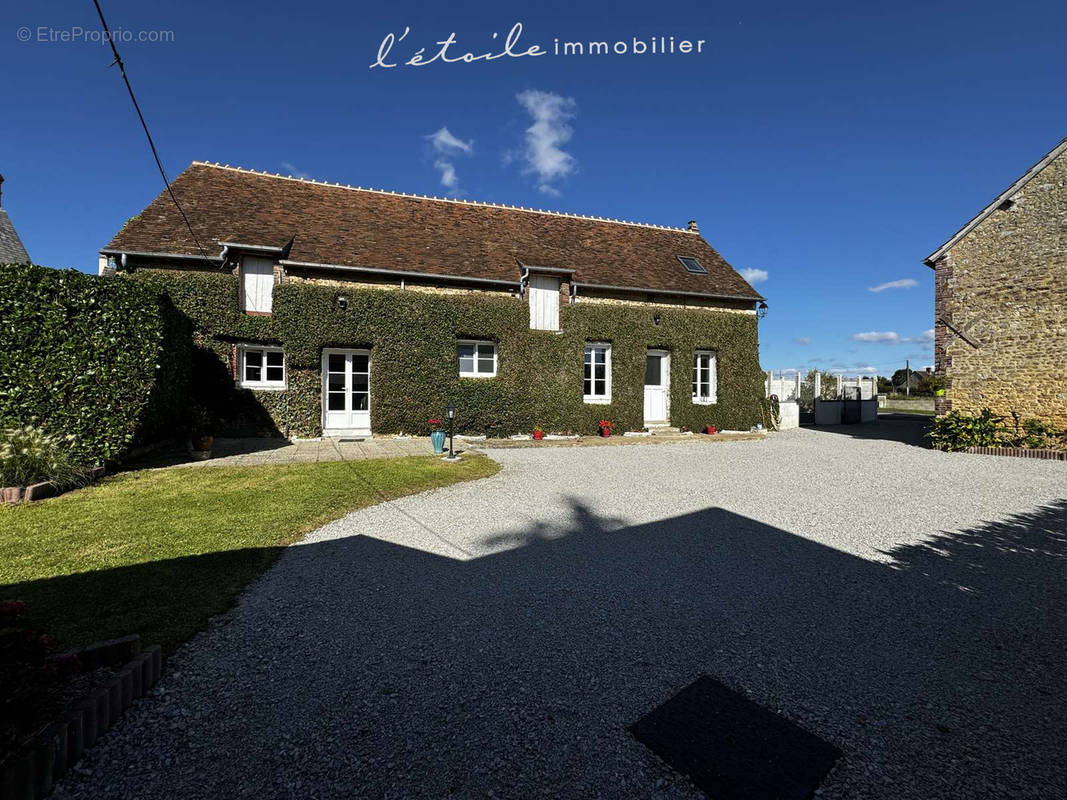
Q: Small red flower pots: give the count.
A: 3